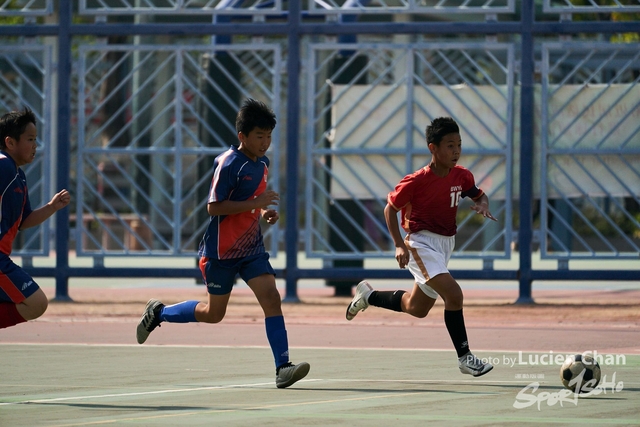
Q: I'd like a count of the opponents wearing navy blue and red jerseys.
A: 2